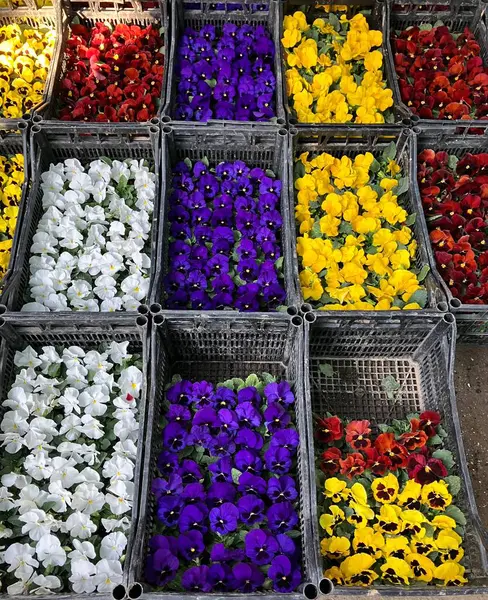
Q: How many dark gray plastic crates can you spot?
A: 13